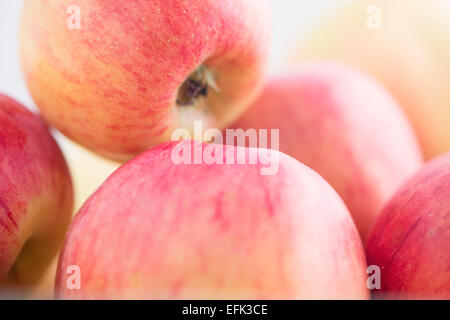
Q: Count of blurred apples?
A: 2